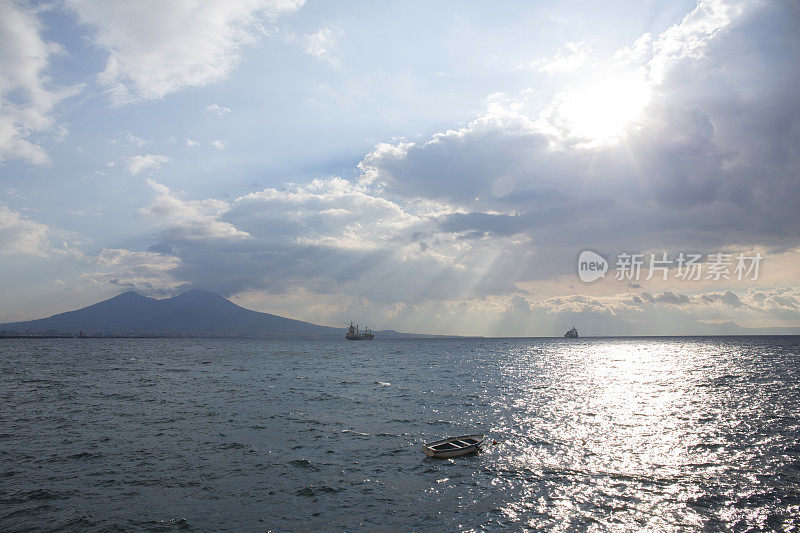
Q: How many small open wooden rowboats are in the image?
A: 1